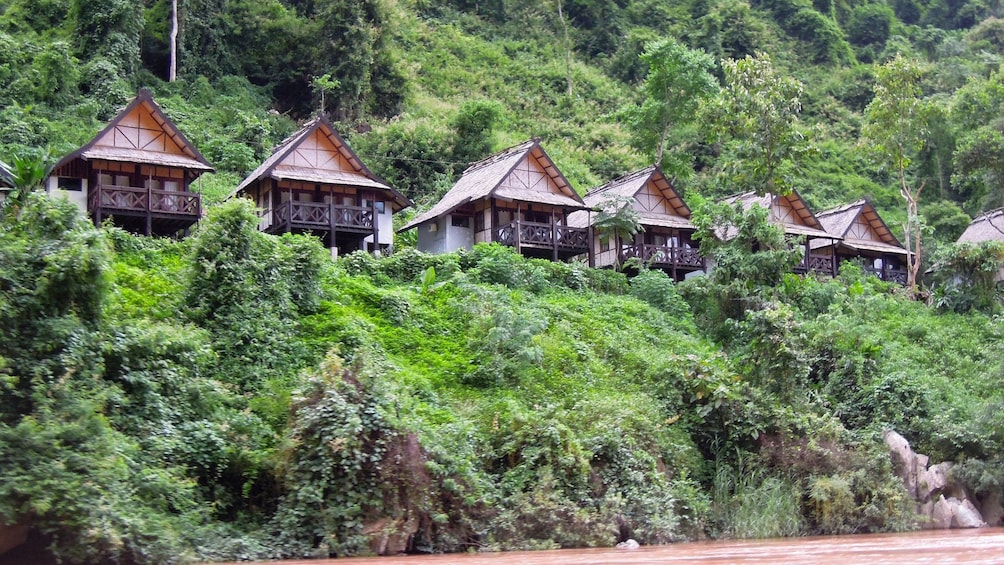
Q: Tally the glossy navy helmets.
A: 0